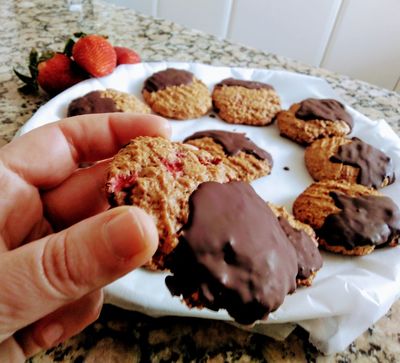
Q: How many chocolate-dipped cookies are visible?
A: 9